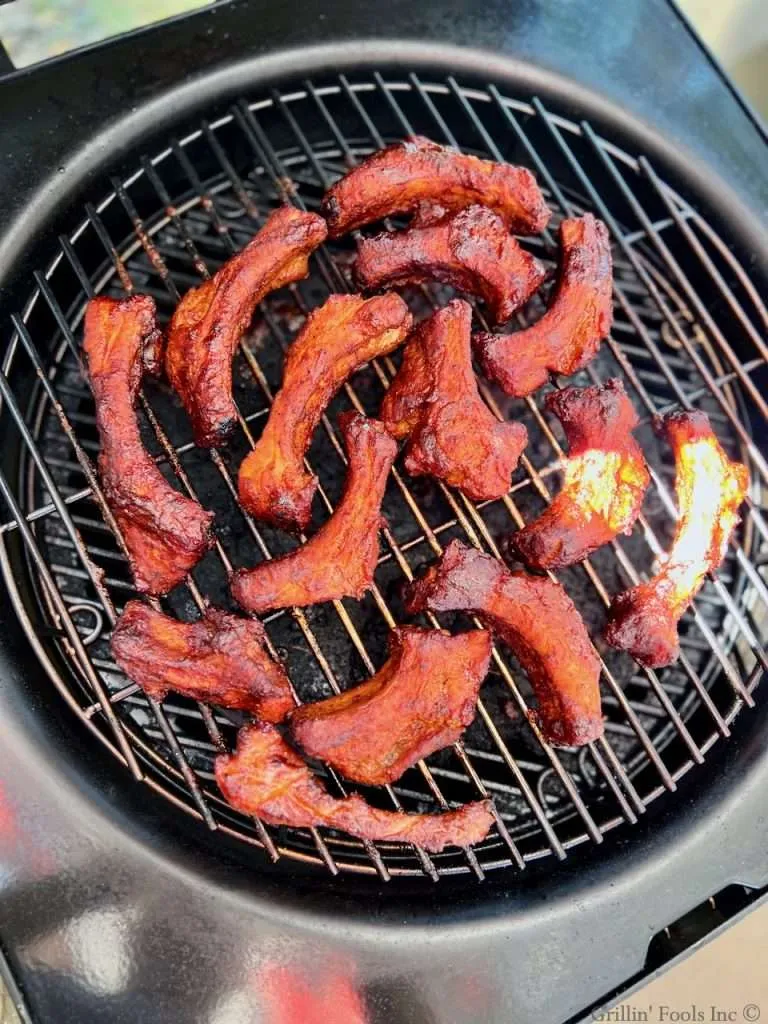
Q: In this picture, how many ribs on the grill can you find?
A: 14